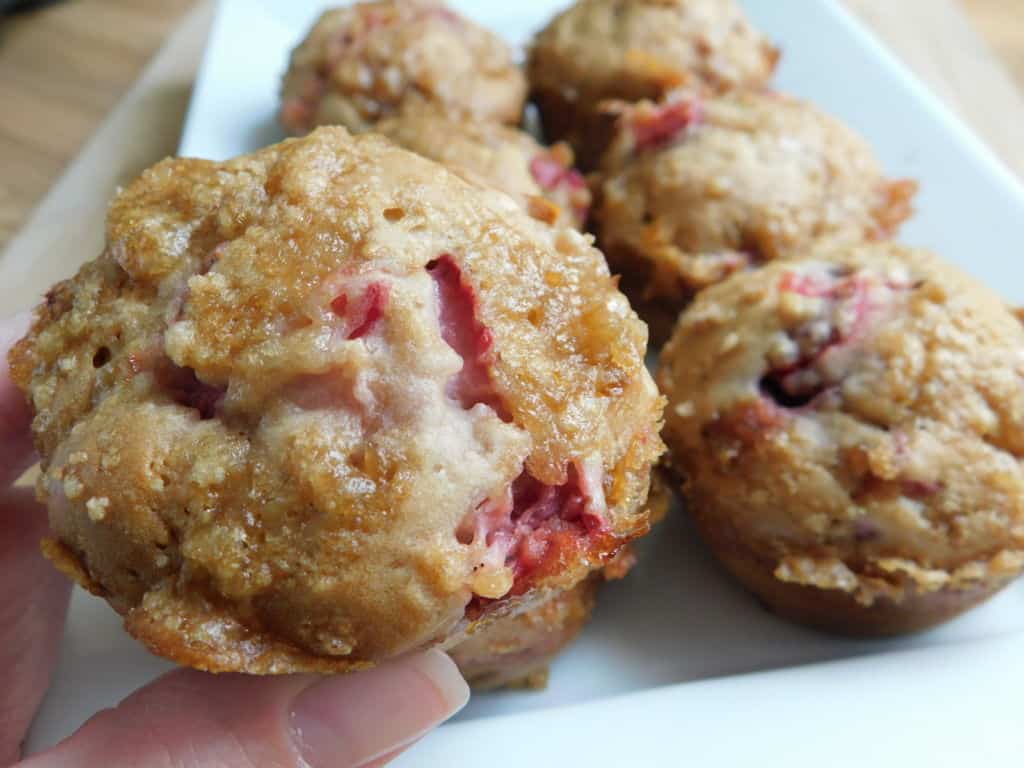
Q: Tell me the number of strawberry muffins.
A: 7